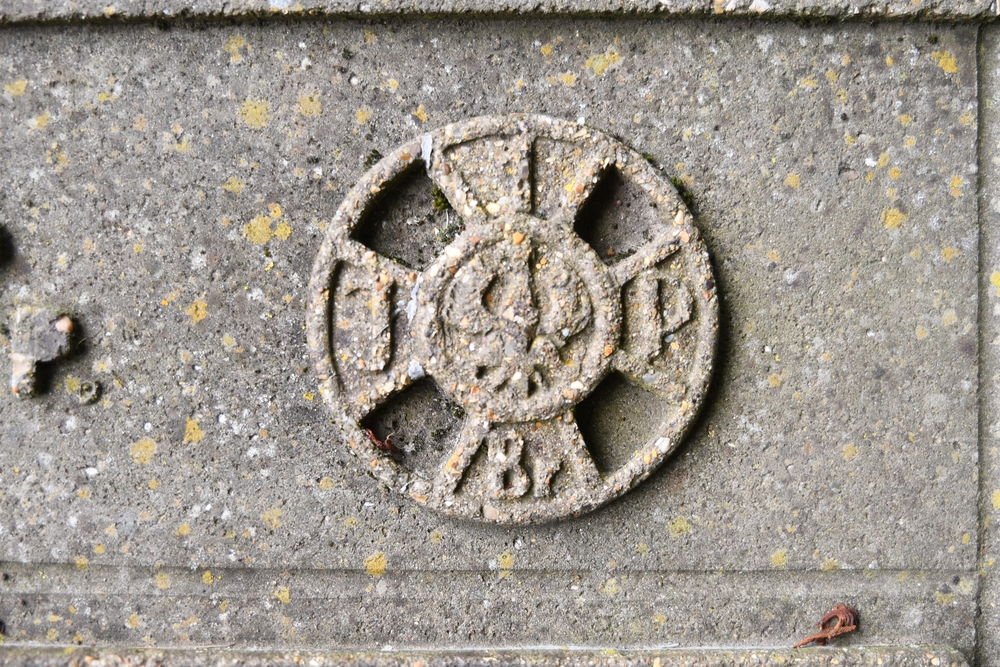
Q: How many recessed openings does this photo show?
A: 4